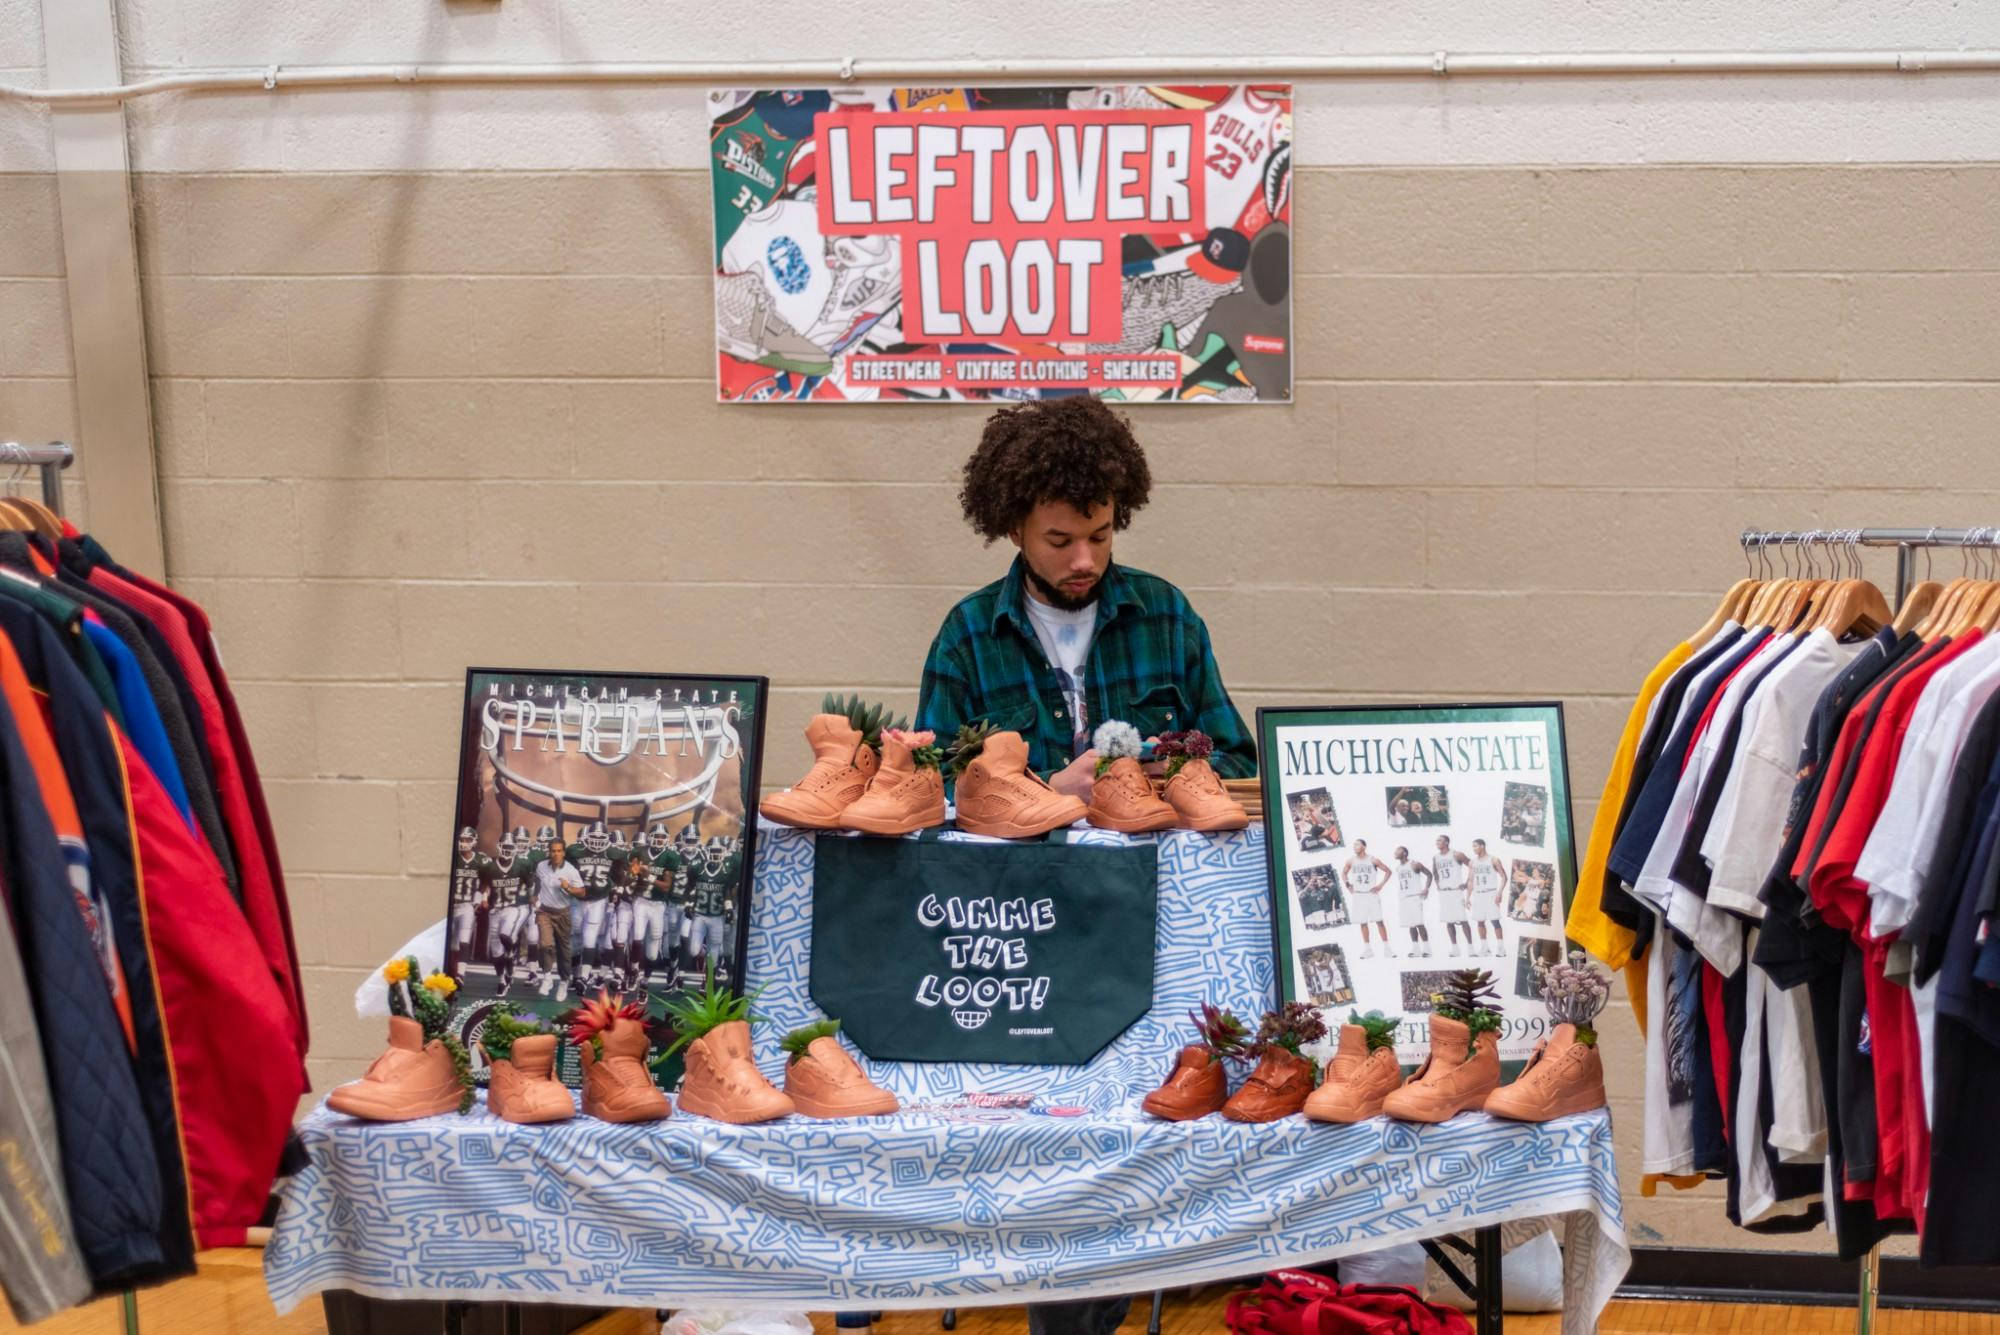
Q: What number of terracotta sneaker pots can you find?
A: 15